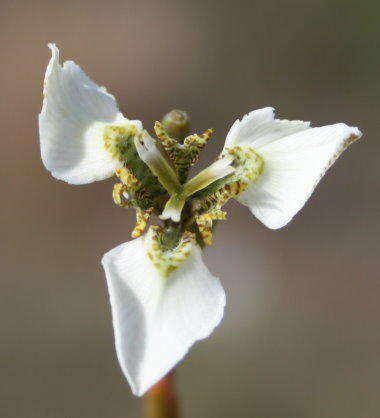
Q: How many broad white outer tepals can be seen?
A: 3